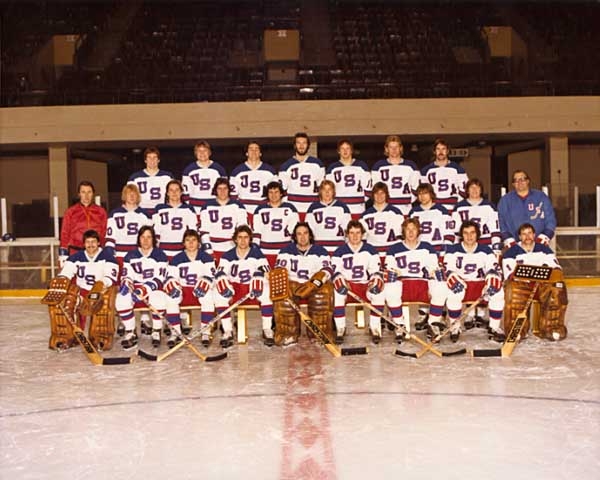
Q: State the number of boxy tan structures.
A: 3